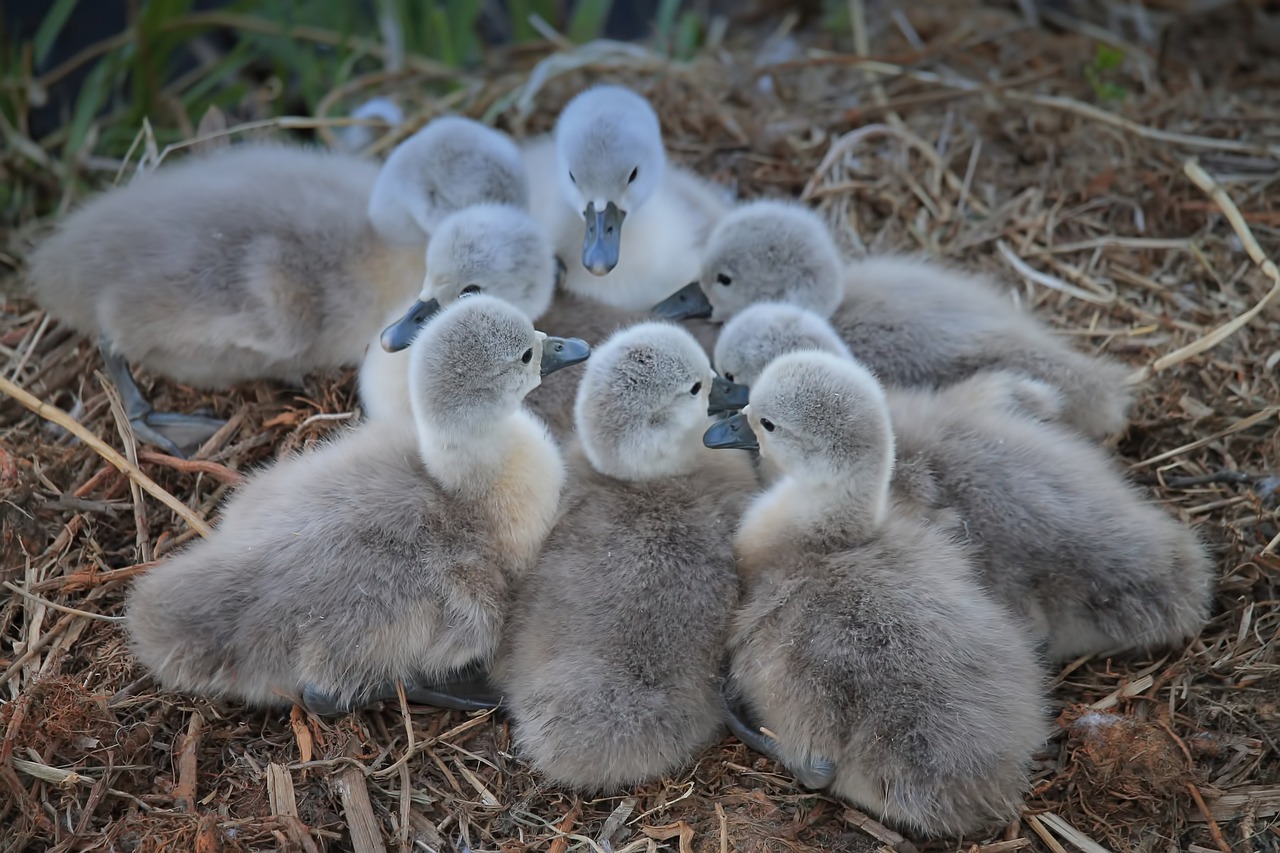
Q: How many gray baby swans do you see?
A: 8